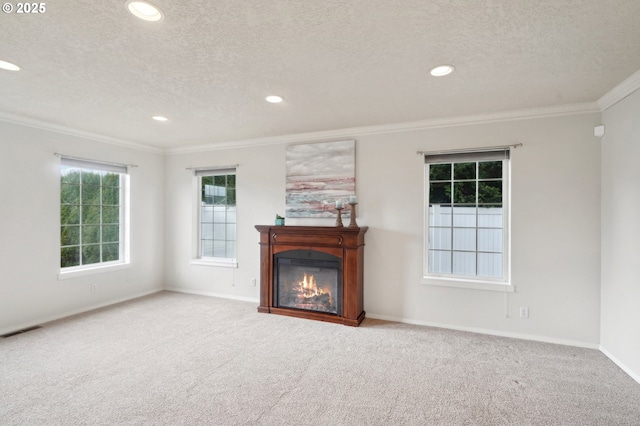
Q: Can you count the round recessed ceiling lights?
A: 5